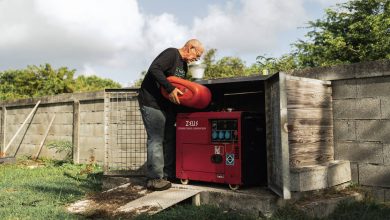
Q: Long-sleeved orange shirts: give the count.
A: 0